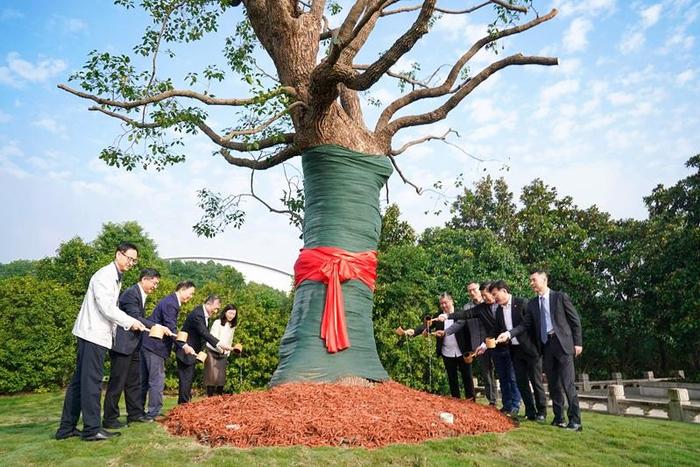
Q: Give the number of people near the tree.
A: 10